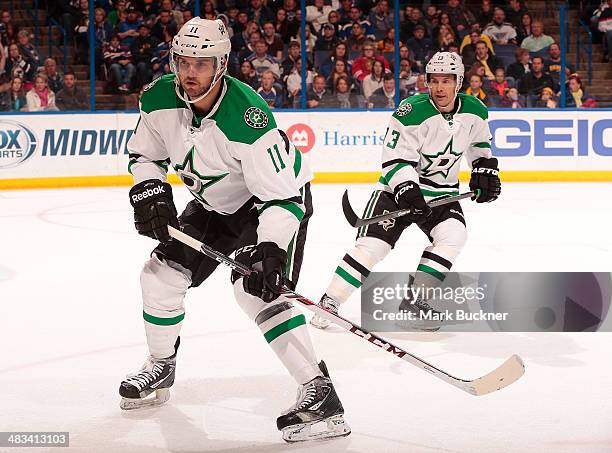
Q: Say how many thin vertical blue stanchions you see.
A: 5